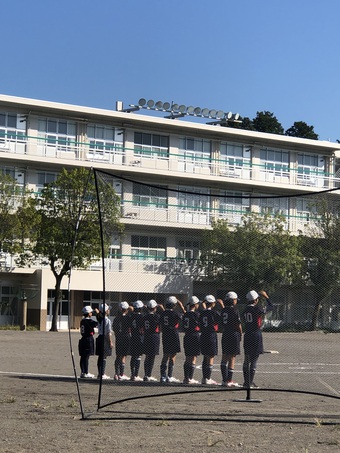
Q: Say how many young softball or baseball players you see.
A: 10